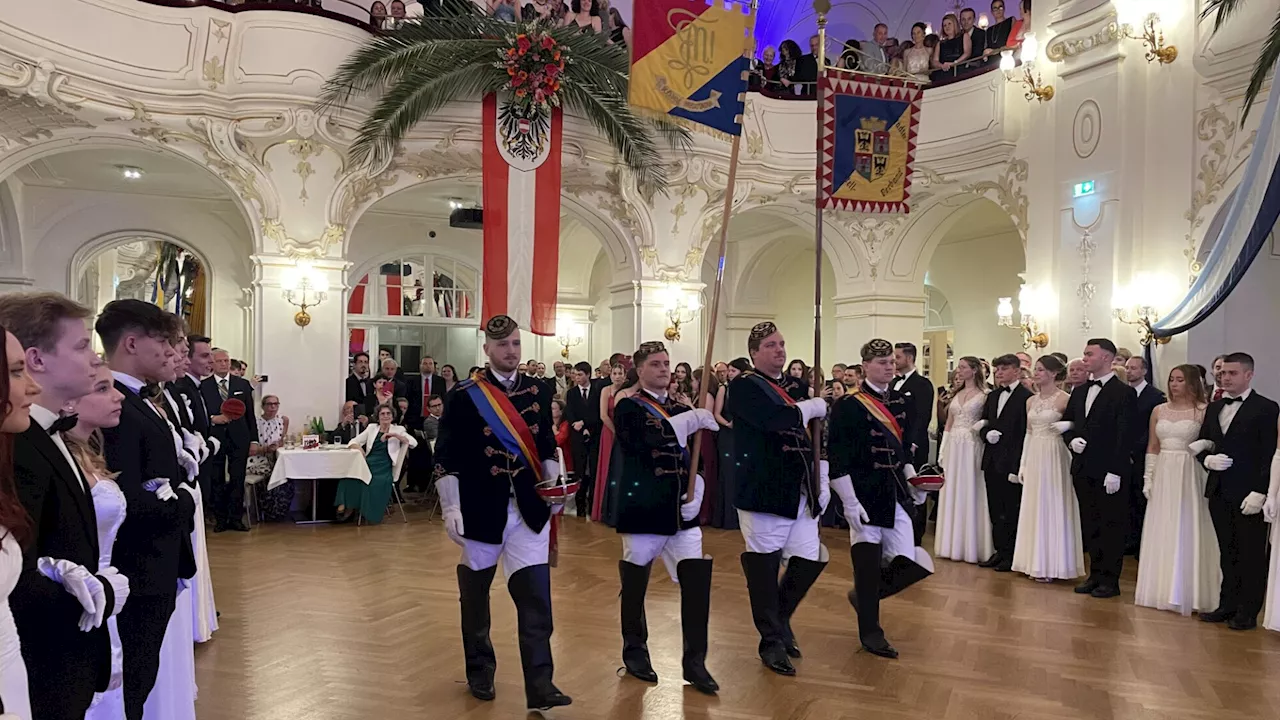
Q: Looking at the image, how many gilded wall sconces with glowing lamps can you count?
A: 7